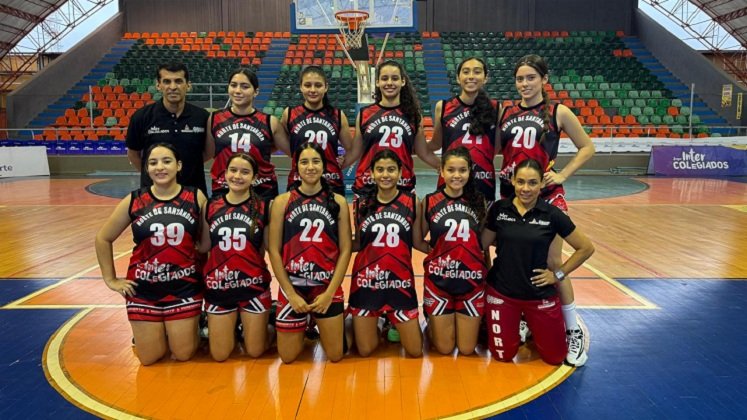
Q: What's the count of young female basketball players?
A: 10